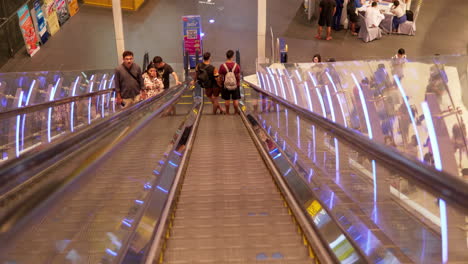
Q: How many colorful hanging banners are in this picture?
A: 5